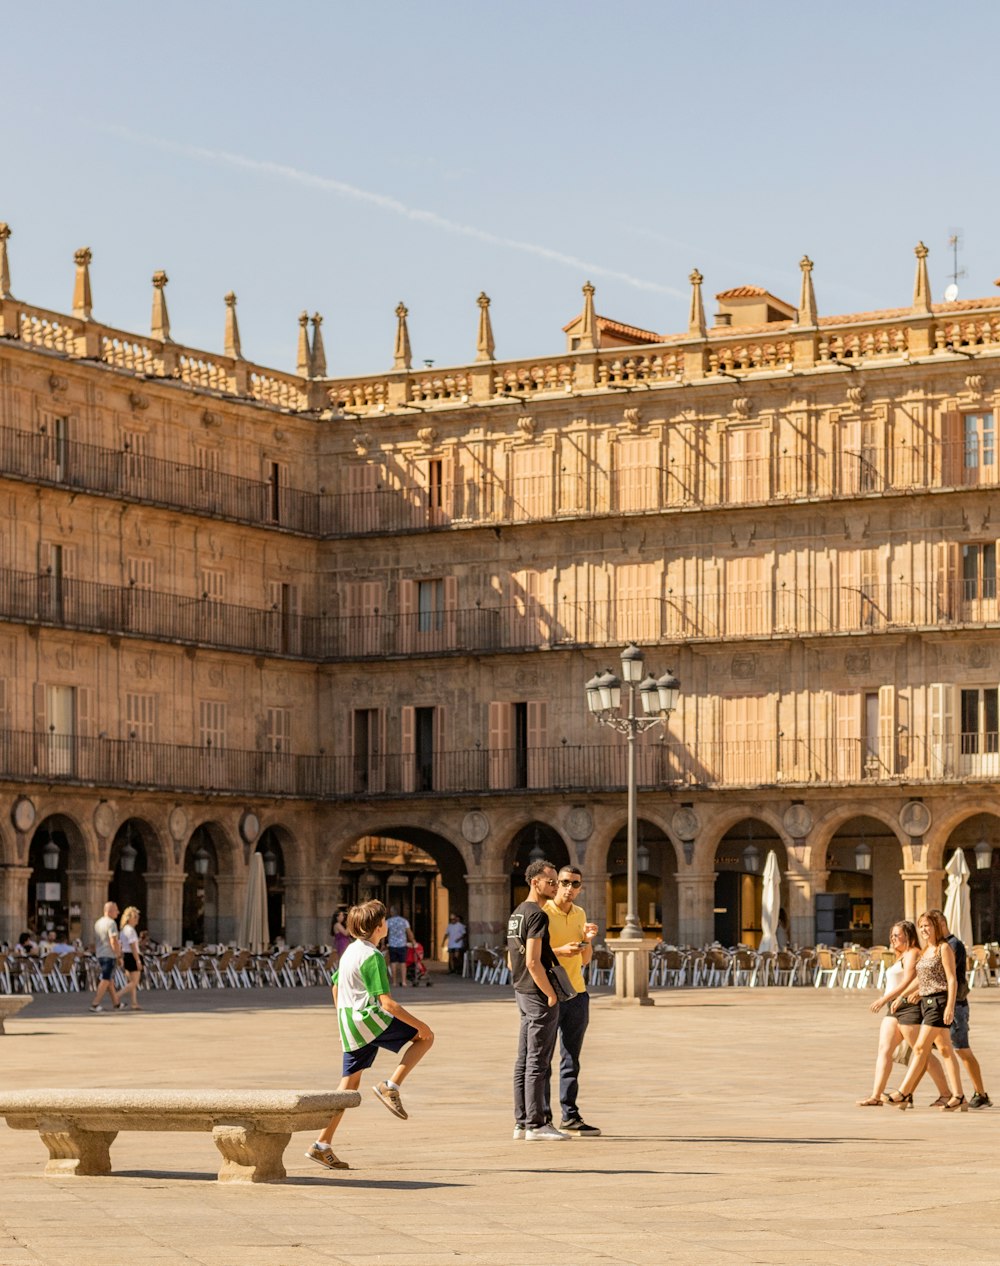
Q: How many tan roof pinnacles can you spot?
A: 12